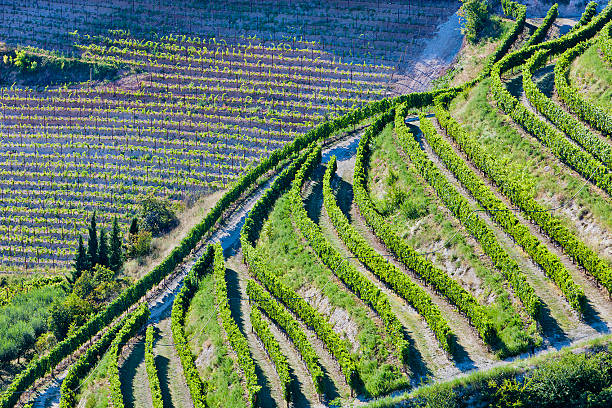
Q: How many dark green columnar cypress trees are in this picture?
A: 5